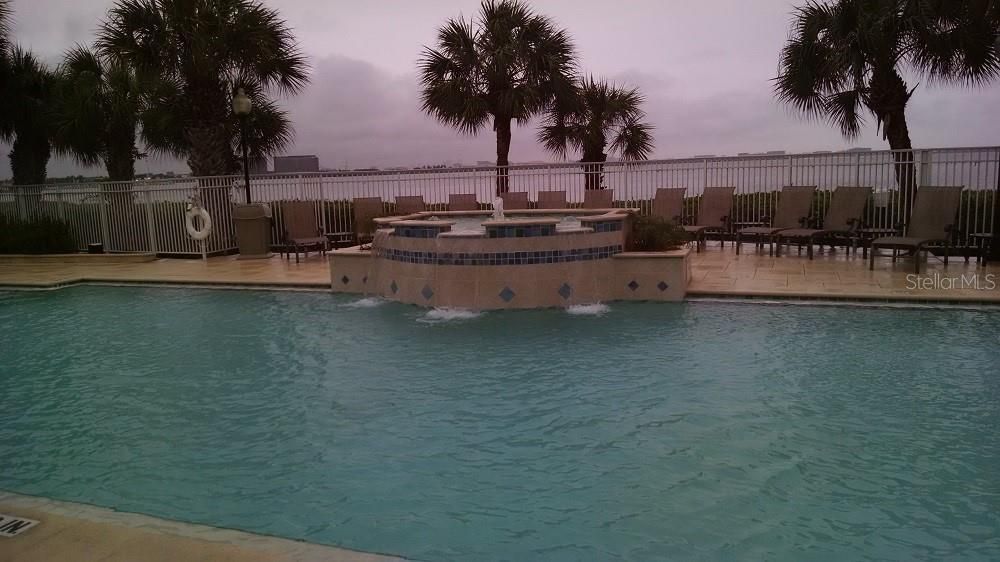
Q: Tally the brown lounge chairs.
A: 12